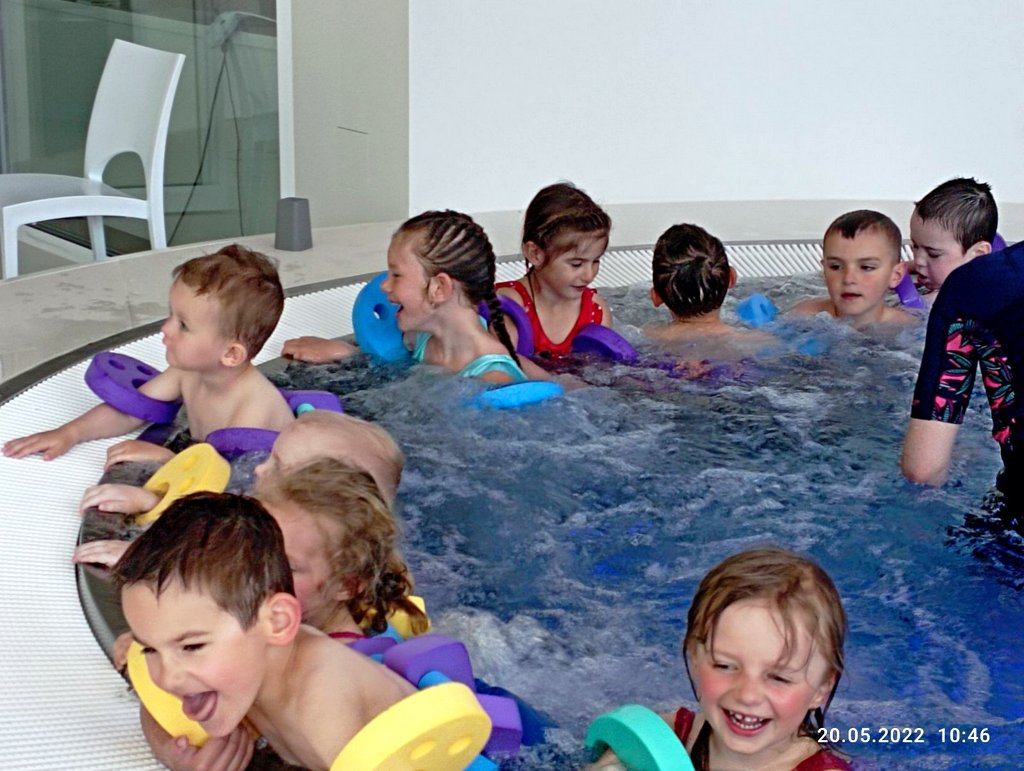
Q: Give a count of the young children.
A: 10